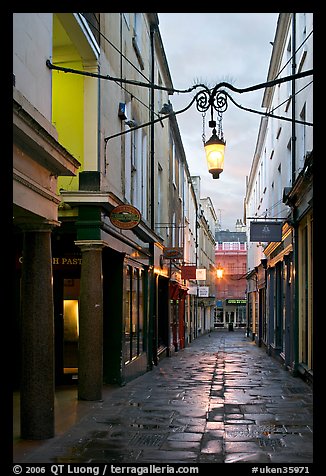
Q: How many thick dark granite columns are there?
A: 2